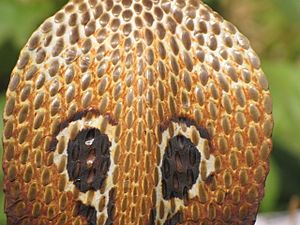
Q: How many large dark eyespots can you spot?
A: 2